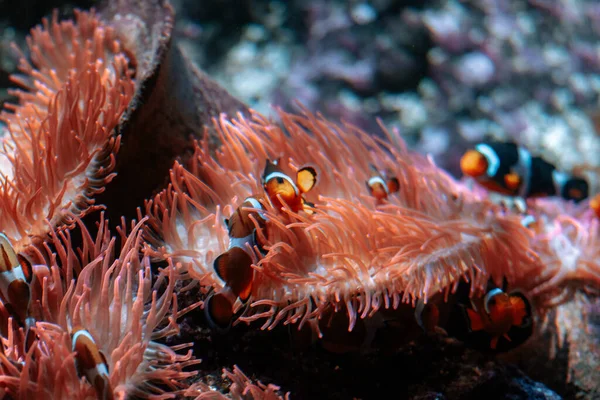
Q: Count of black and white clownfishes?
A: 1